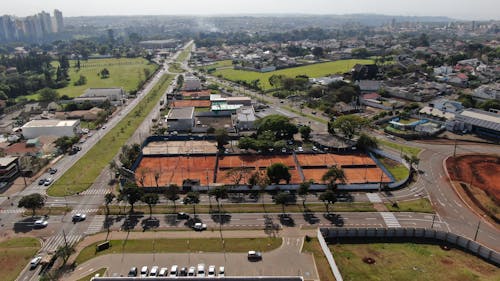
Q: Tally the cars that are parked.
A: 10